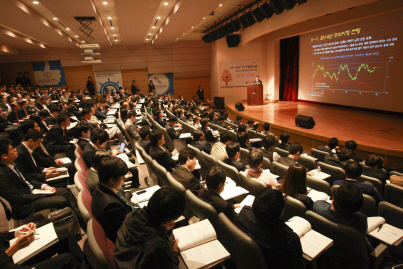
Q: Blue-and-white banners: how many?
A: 3